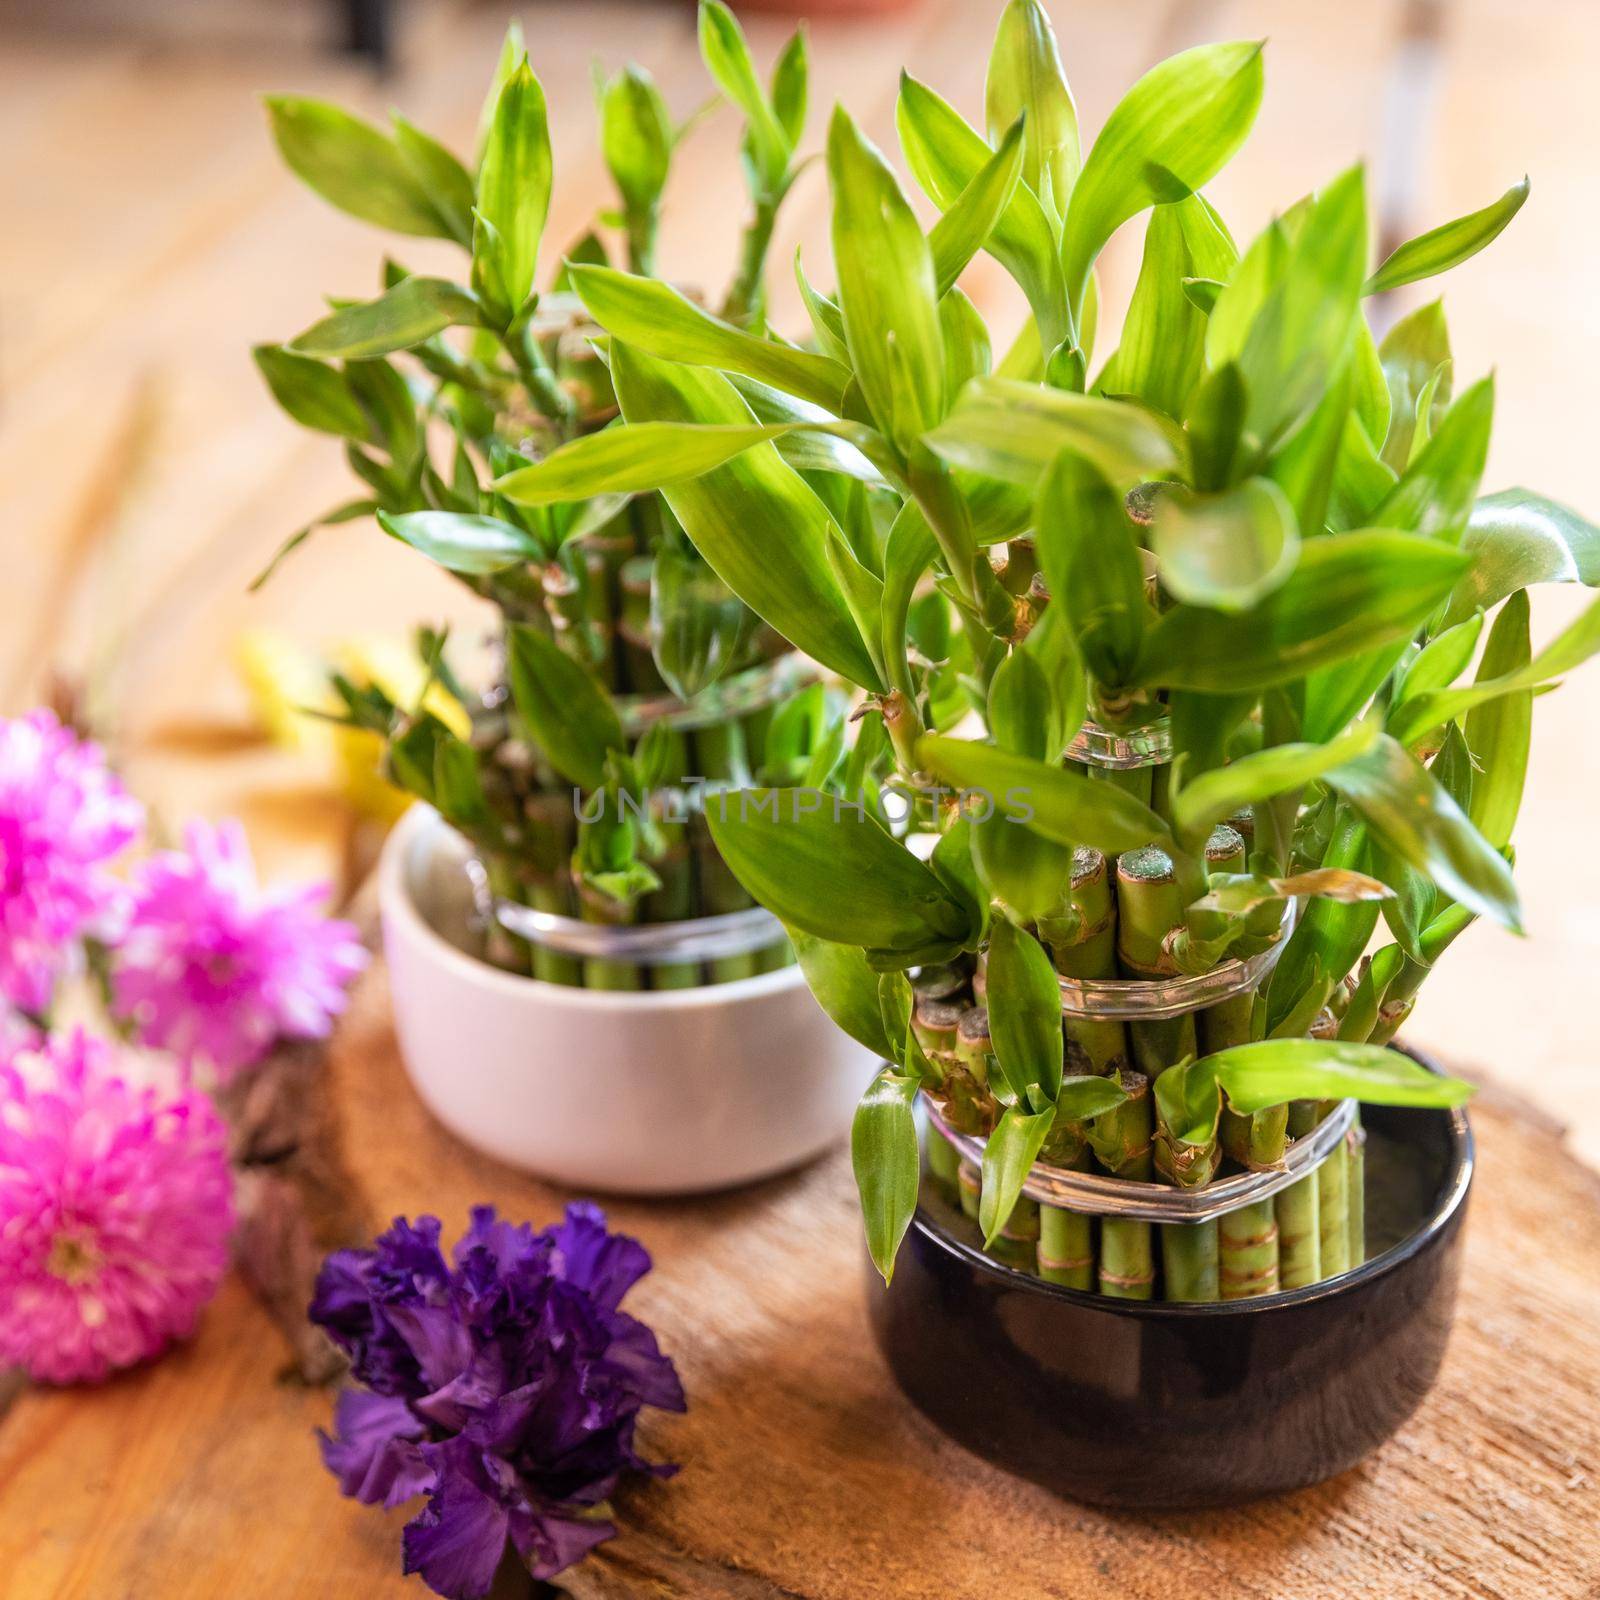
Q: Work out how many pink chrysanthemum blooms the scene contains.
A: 3